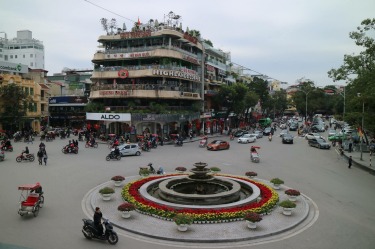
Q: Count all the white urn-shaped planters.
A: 12